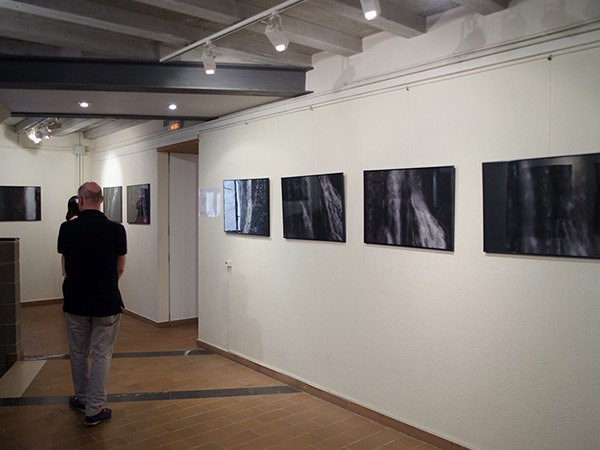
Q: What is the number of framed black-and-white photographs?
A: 7